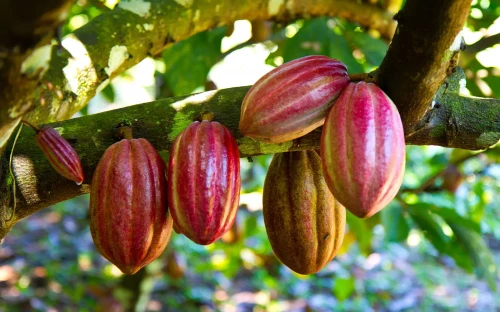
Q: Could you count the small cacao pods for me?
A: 1